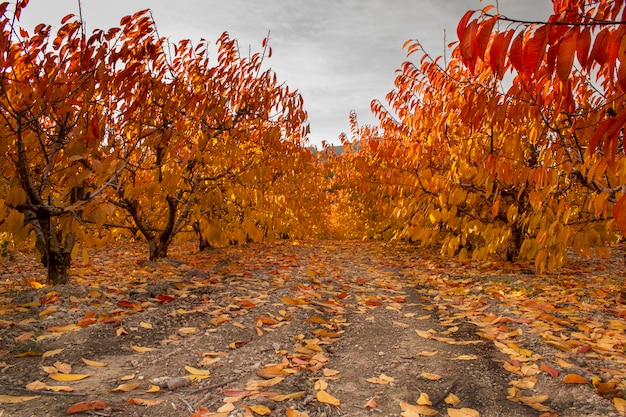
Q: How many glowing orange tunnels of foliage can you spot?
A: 1